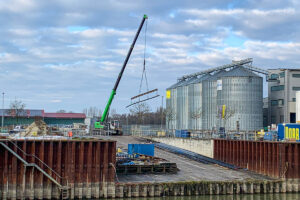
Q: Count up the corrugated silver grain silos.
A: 5